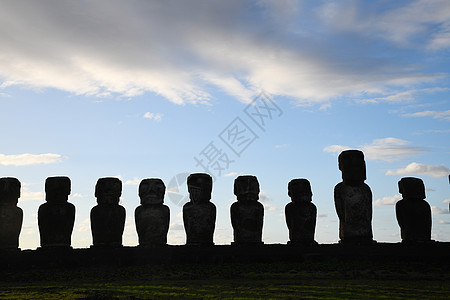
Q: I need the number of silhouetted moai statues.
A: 9